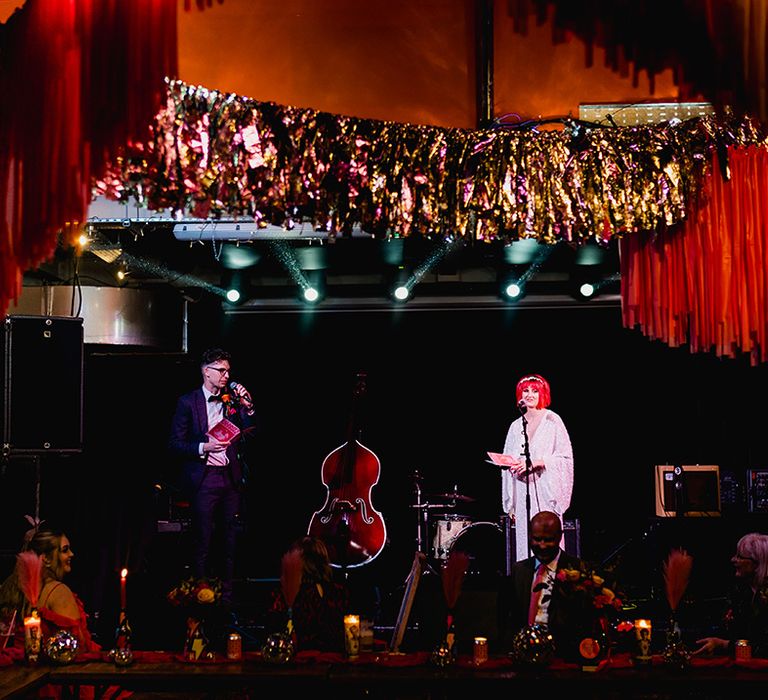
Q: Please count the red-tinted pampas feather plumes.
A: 4